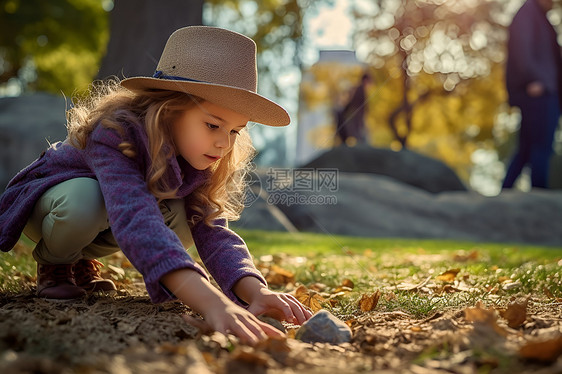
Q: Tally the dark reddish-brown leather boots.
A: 2